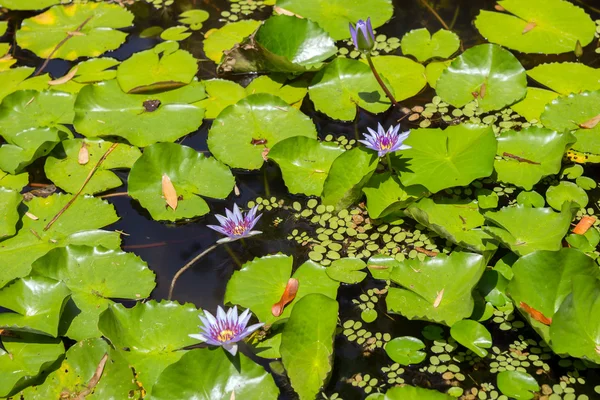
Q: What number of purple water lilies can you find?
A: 4